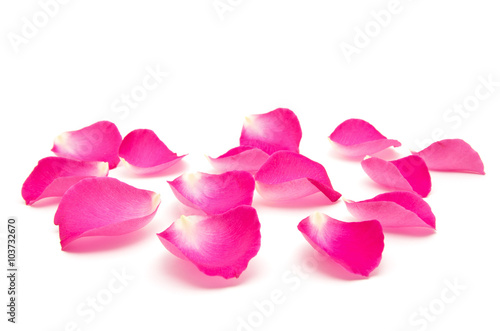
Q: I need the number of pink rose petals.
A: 14